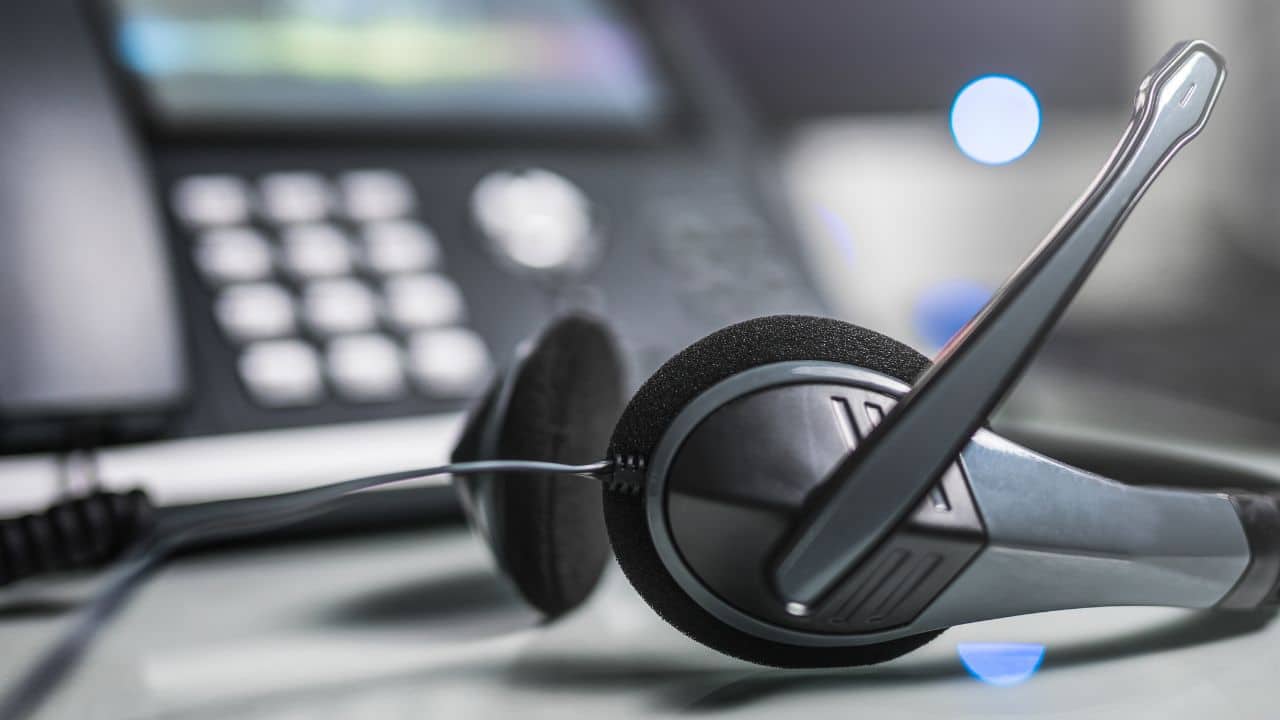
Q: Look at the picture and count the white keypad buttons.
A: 12